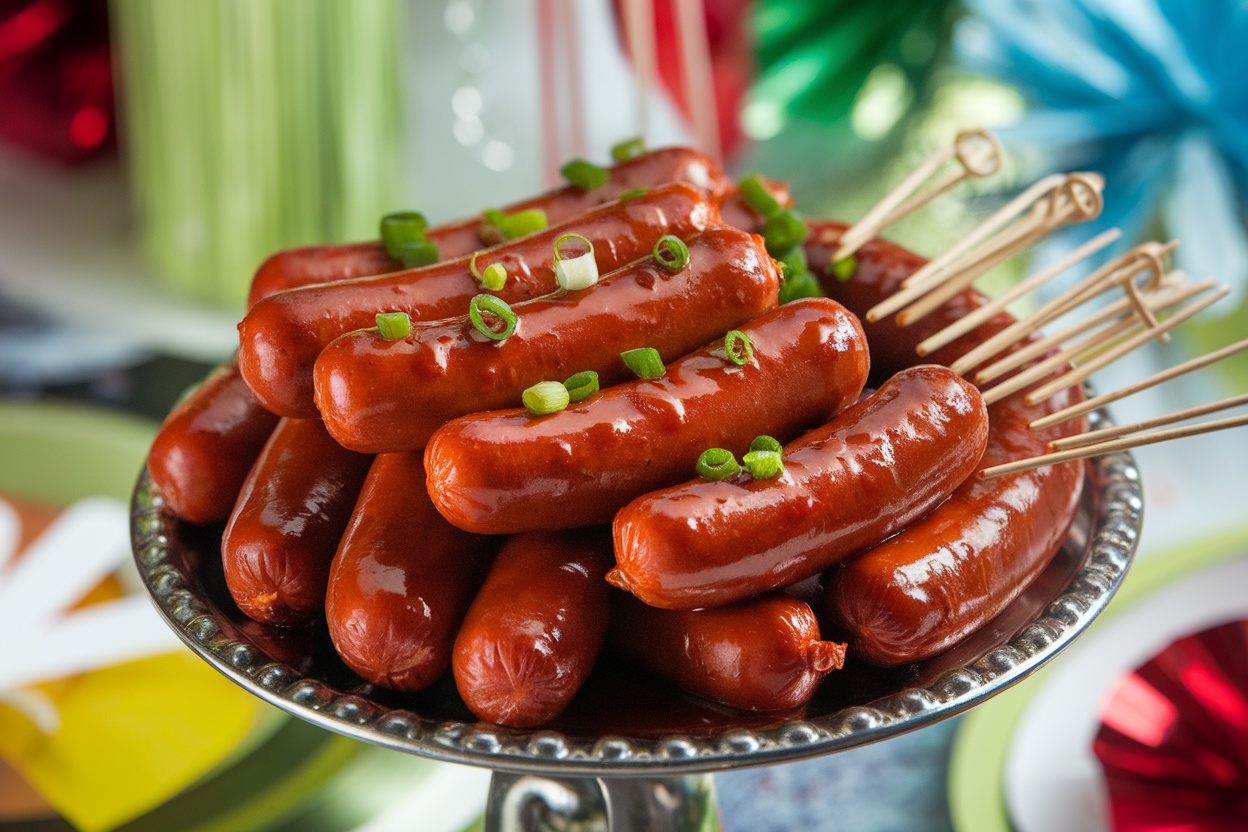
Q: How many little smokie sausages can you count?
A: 13